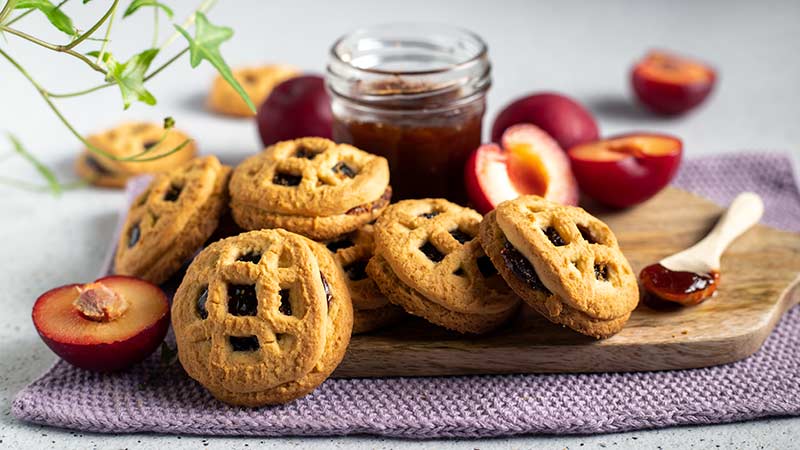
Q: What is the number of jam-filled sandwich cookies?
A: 8